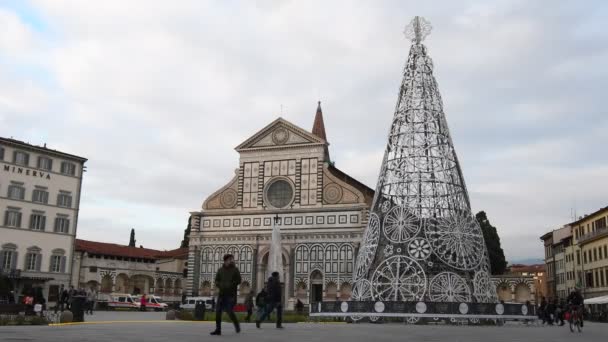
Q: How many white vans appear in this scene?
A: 3